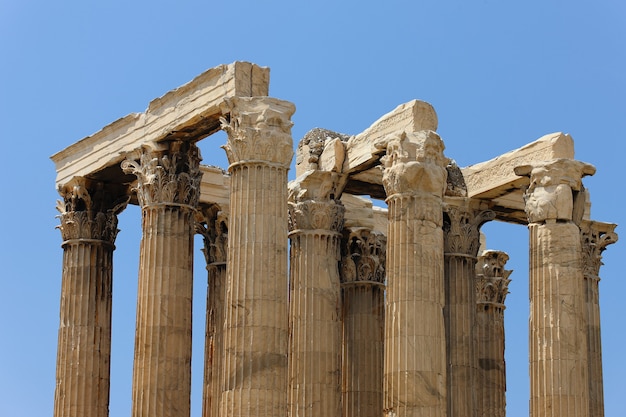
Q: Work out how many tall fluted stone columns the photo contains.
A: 11